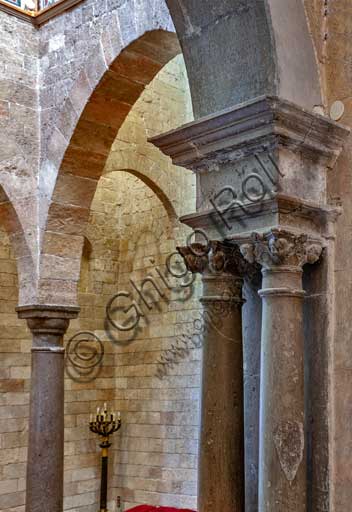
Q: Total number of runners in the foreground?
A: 0